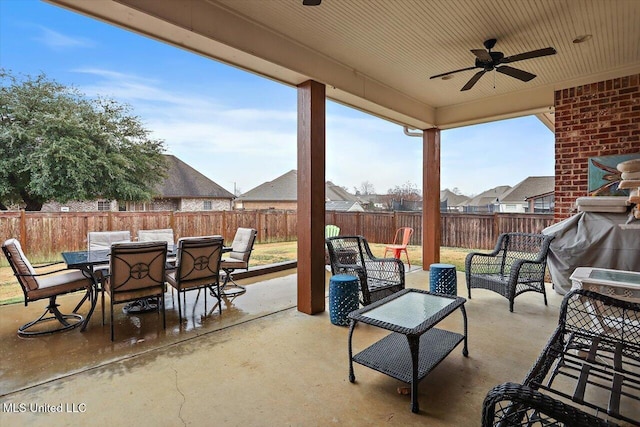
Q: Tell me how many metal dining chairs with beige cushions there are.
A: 6